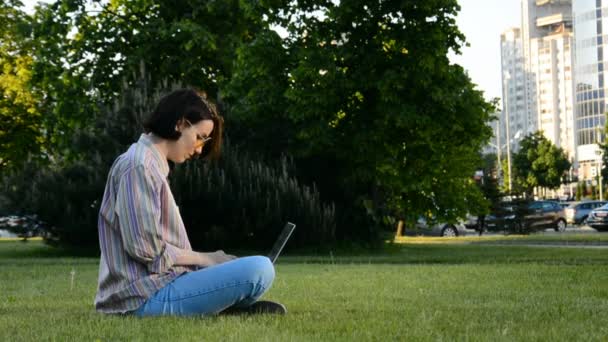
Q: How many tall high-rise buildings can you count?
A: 3